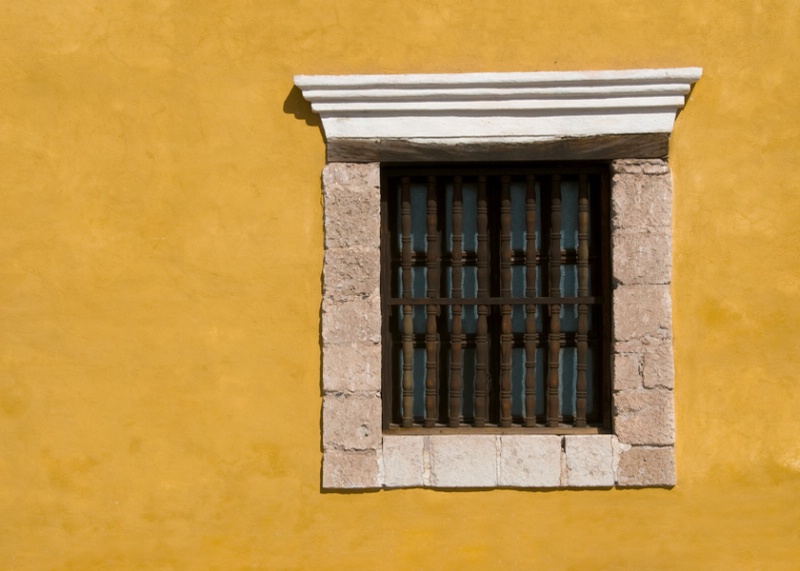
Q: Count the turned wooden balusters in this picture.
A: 8